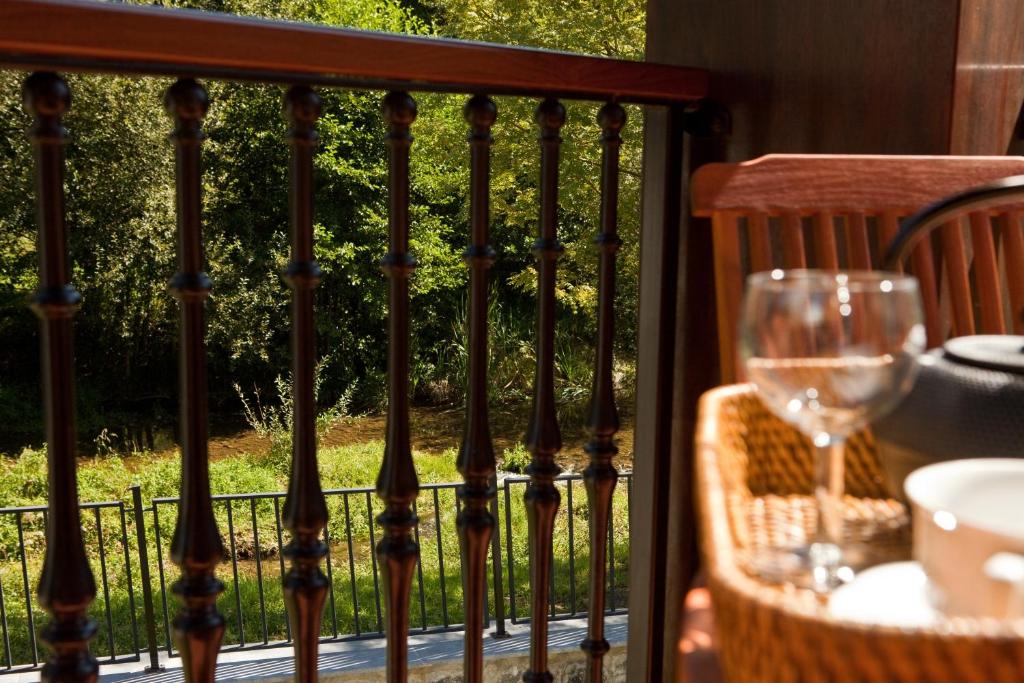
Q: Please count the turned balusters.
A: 7